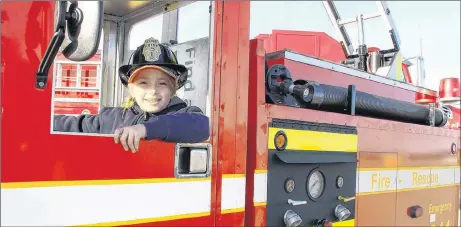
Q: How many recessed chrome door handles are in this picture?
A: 1